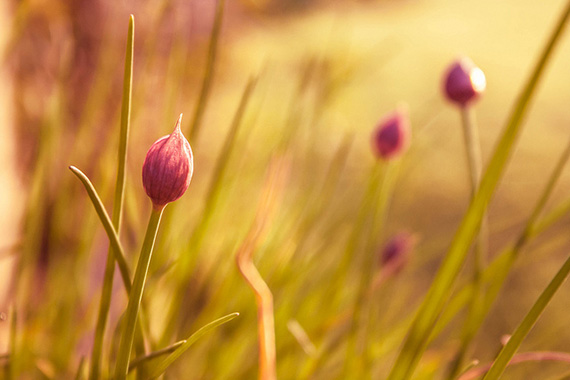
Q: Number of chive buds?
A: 4